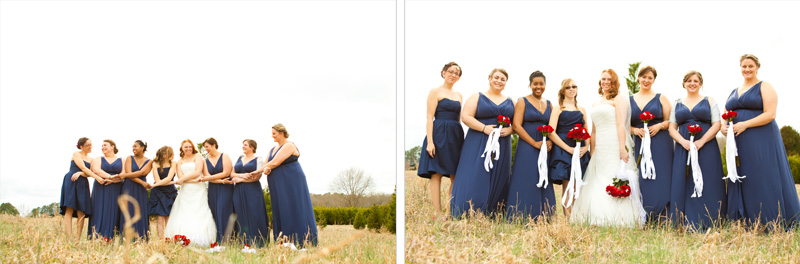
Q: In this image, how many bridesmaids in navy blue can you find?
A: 7